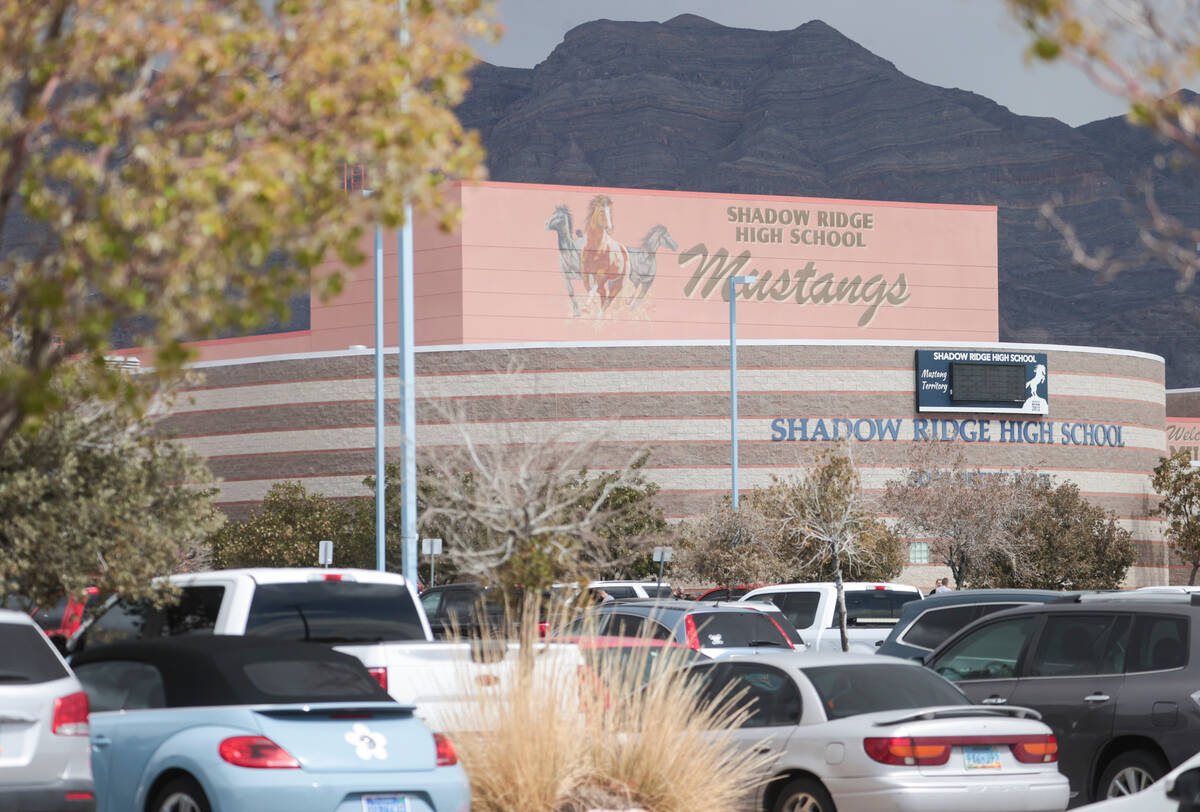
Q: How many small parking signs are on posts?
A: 3